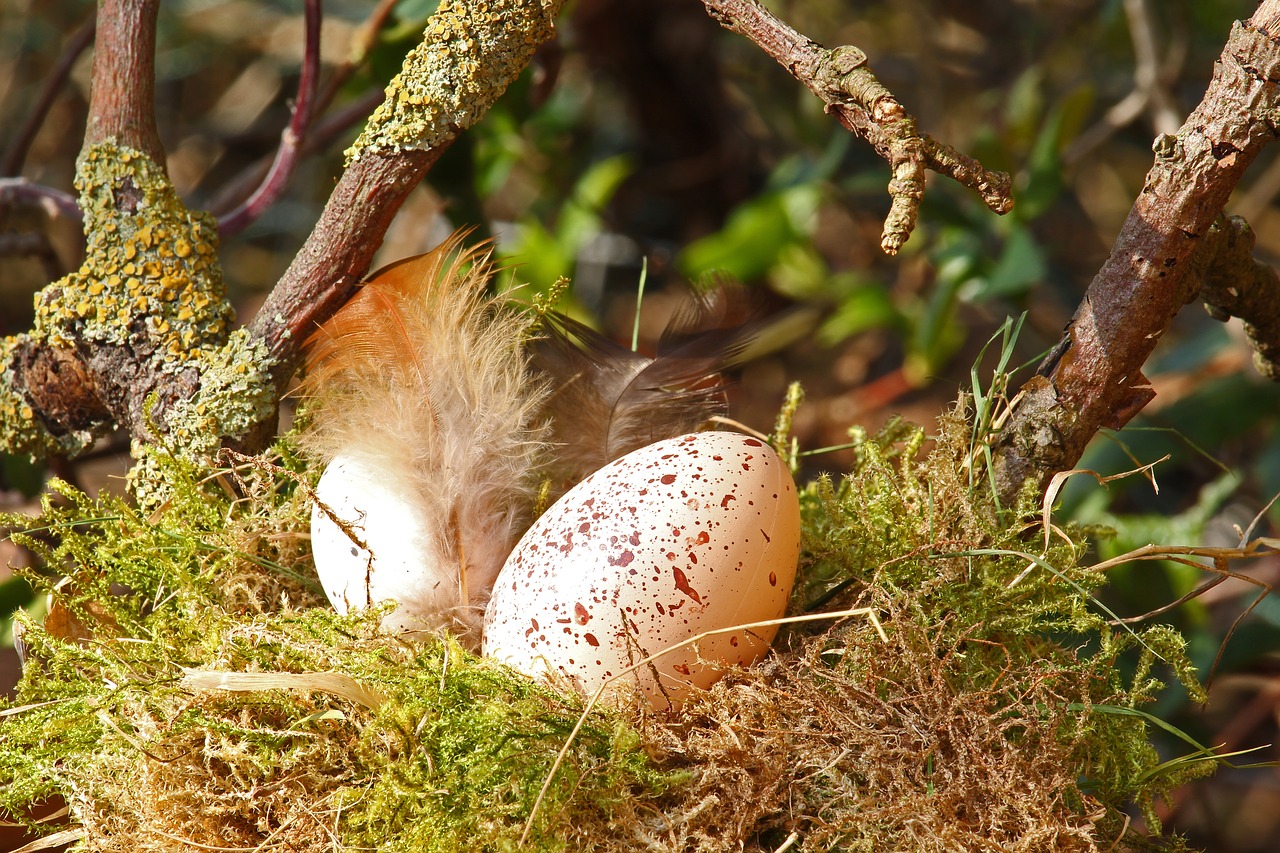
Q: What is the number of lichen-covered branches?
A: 2